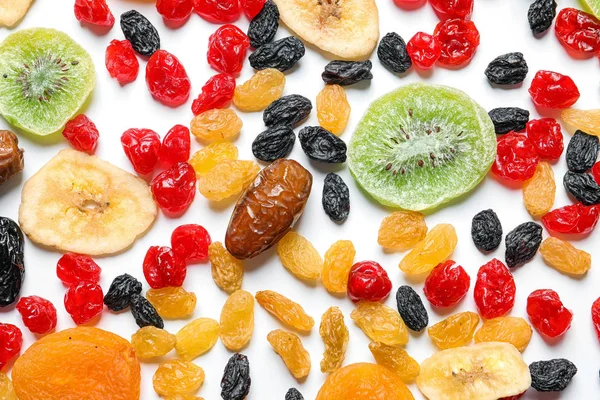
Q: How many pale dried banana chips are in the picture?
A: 4